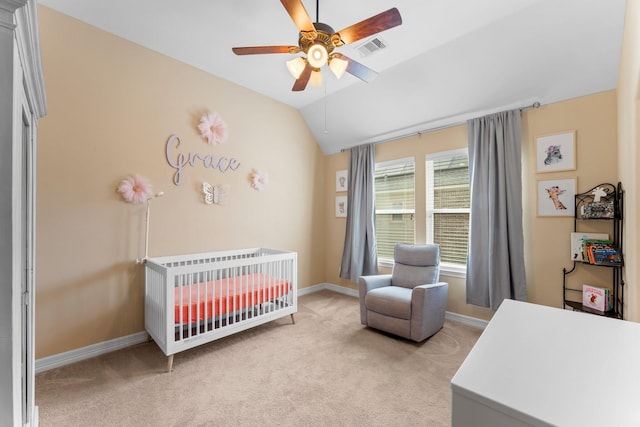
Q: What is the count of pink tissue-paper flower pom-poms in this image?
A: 3